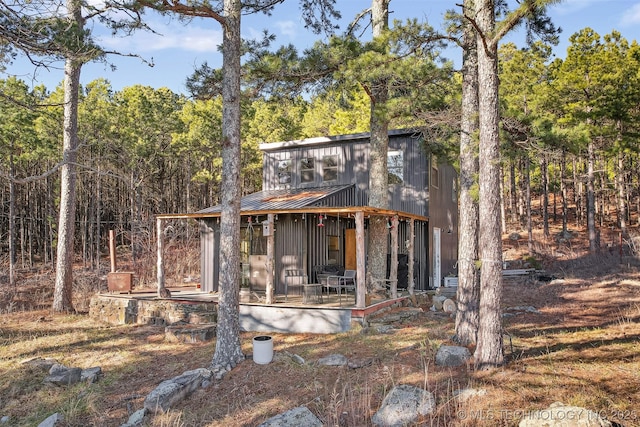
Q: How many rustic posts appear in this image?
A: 5